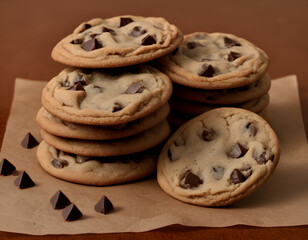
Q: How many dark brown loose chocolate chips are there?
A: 6